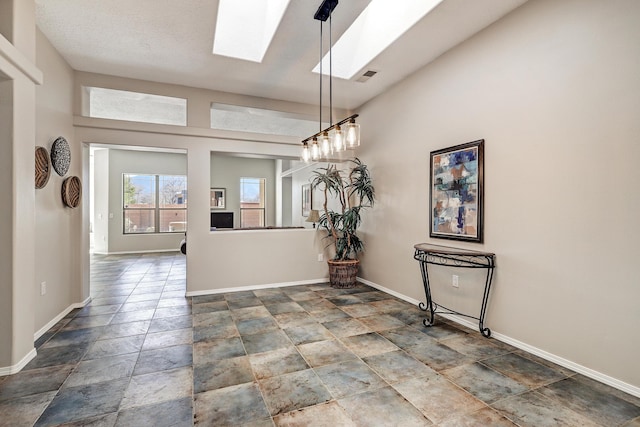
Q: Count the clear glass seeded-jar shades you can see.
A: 5